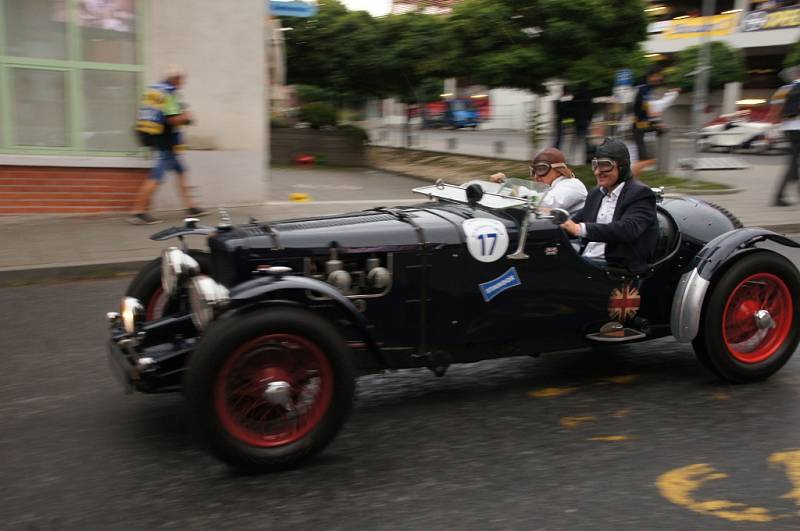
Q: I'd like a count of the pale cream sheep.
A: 0